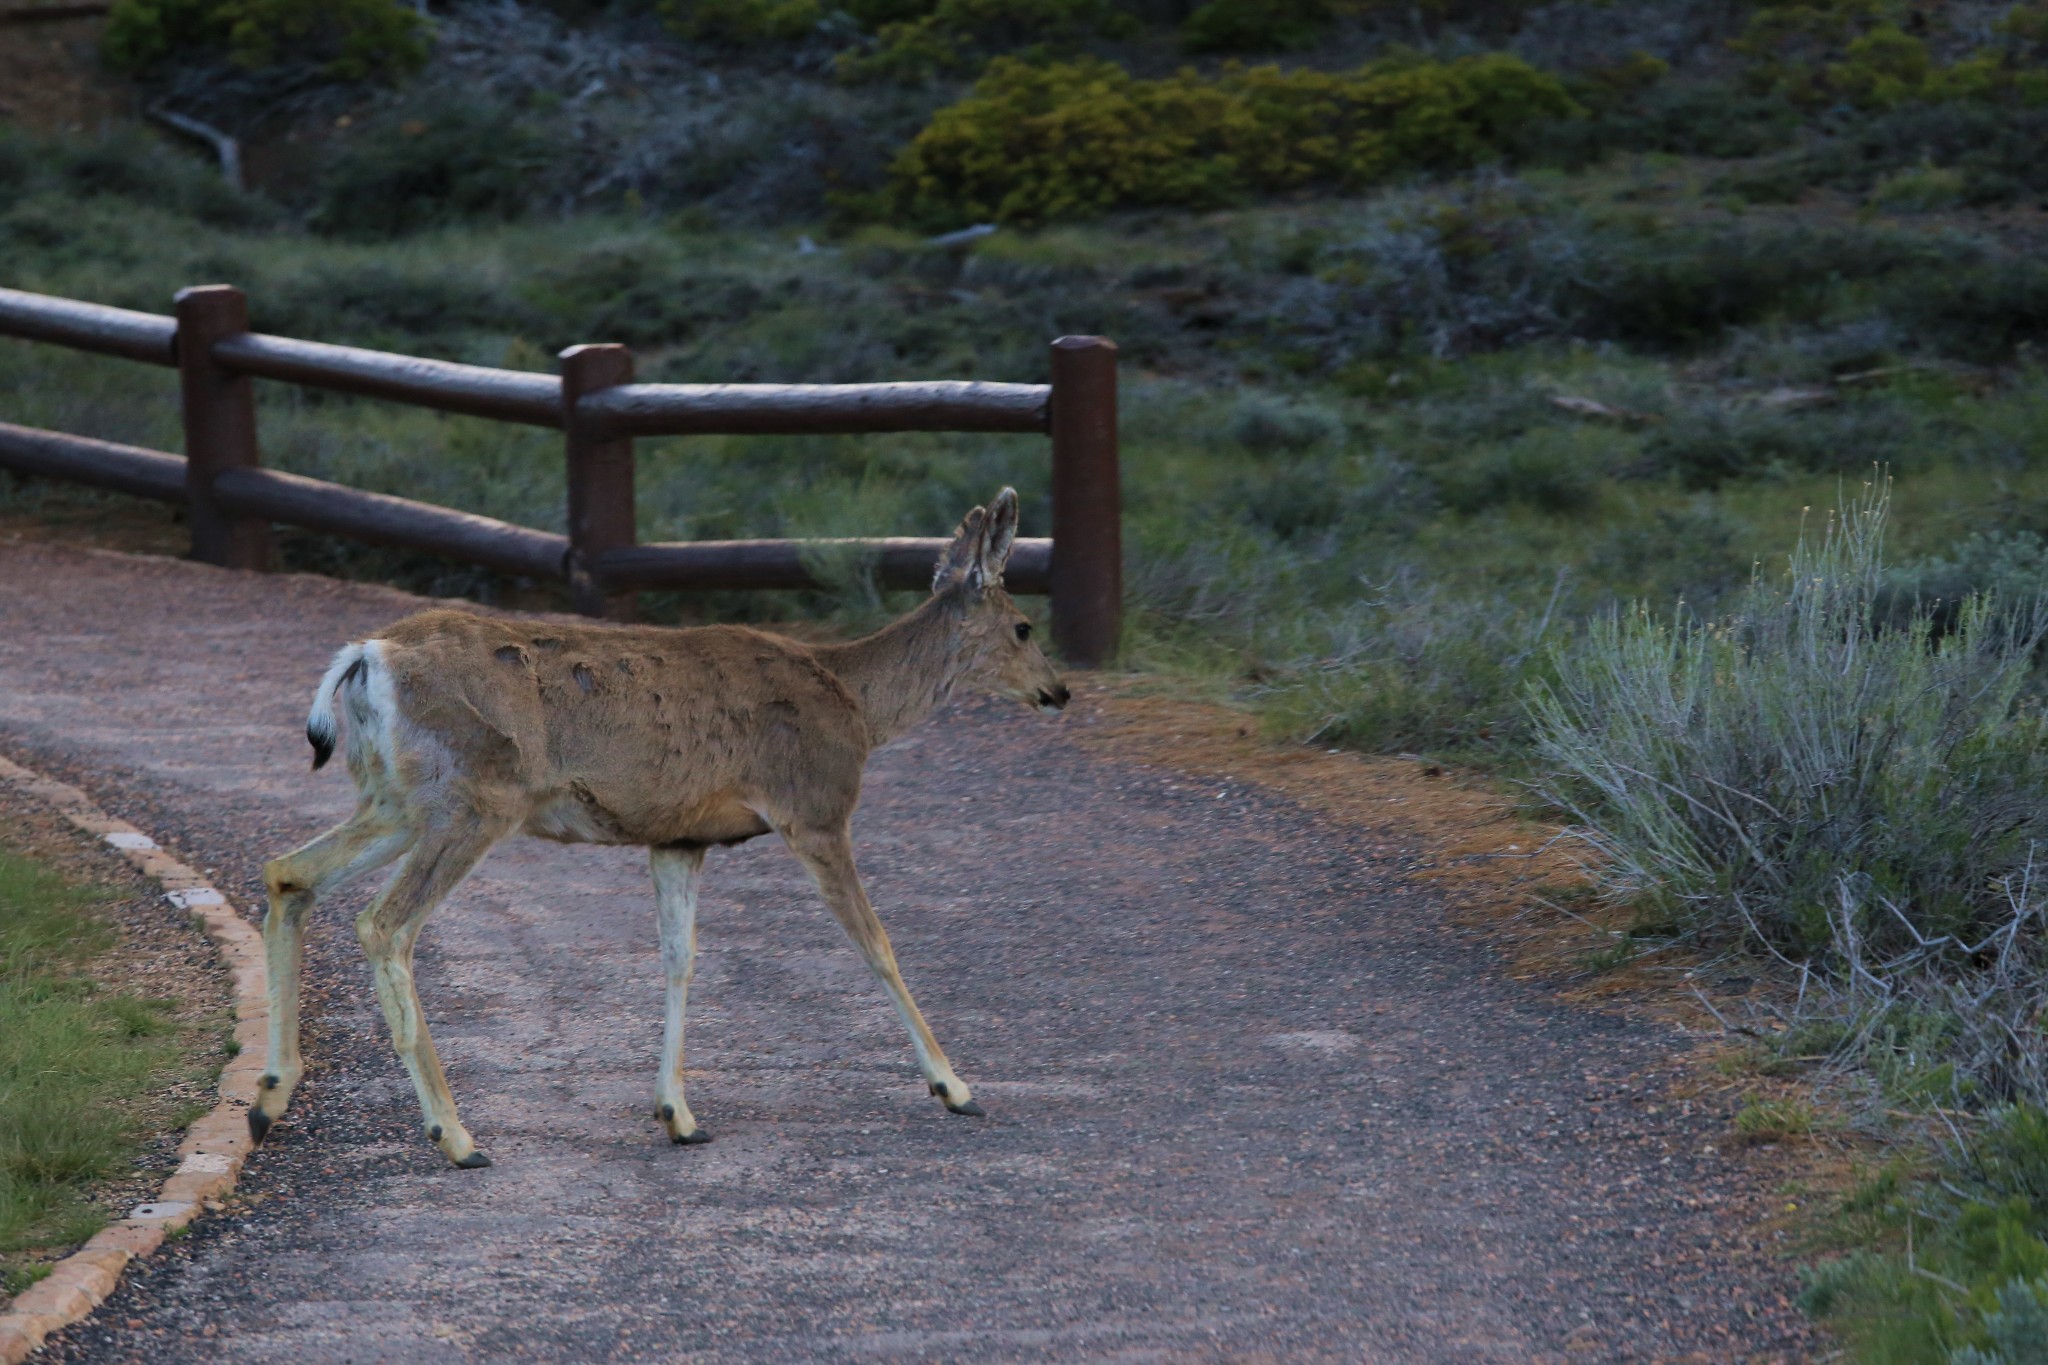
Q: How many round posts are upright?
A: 3